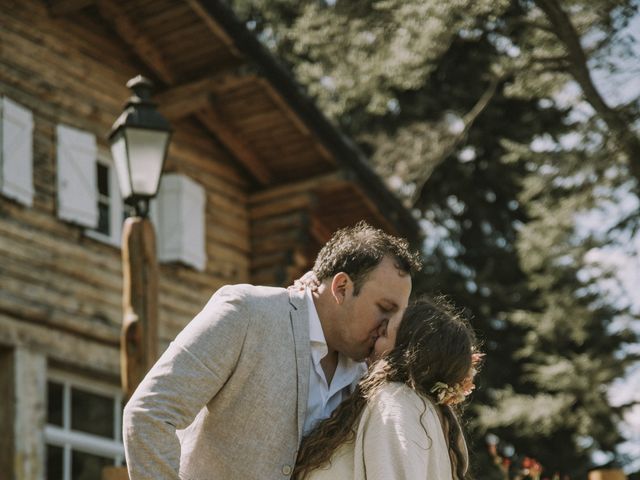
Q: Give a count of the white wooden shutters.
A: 3